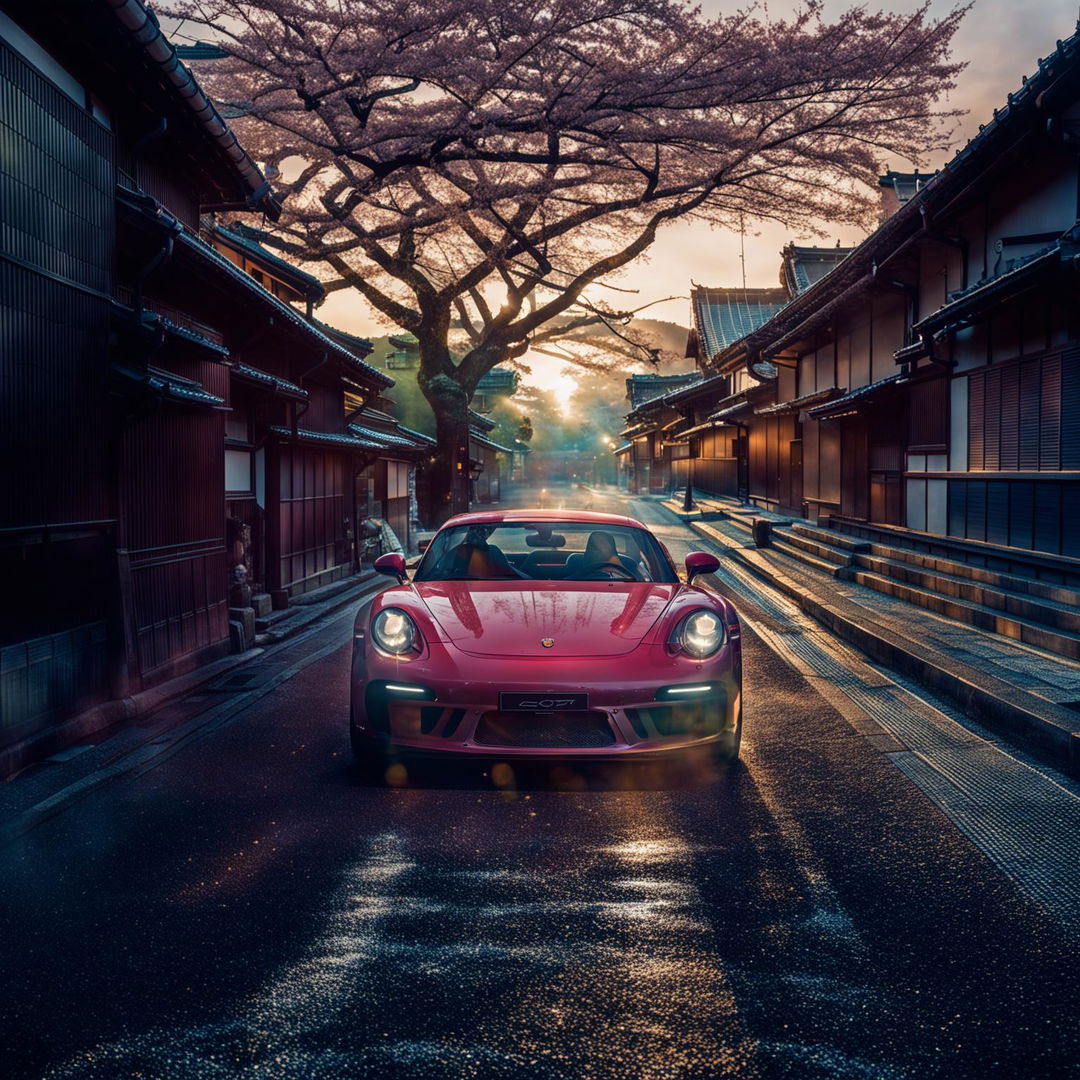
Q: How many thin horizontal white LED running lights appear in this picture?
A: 2